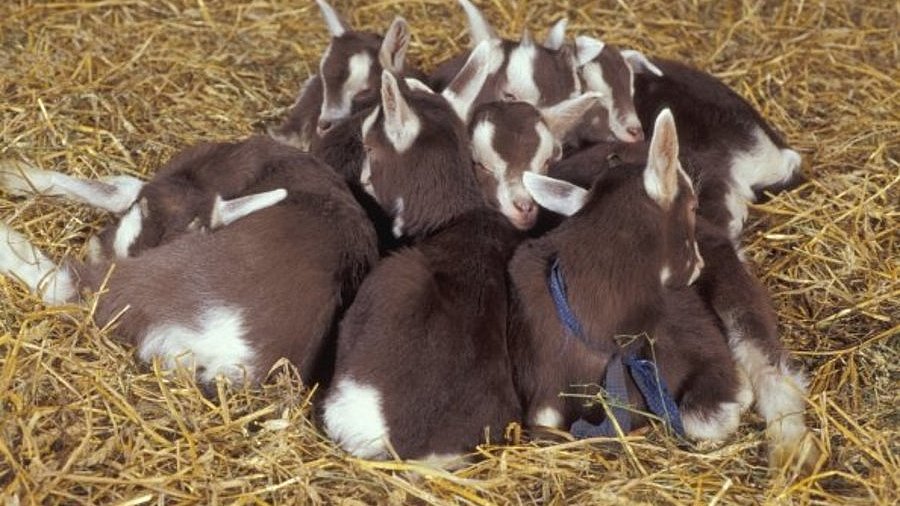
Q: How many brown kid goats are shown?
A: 7